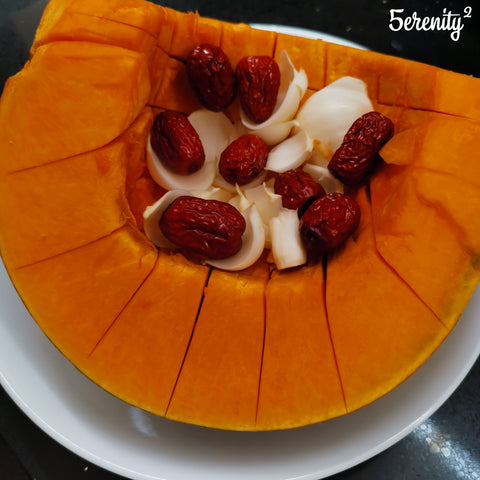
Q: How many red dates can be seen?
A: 8